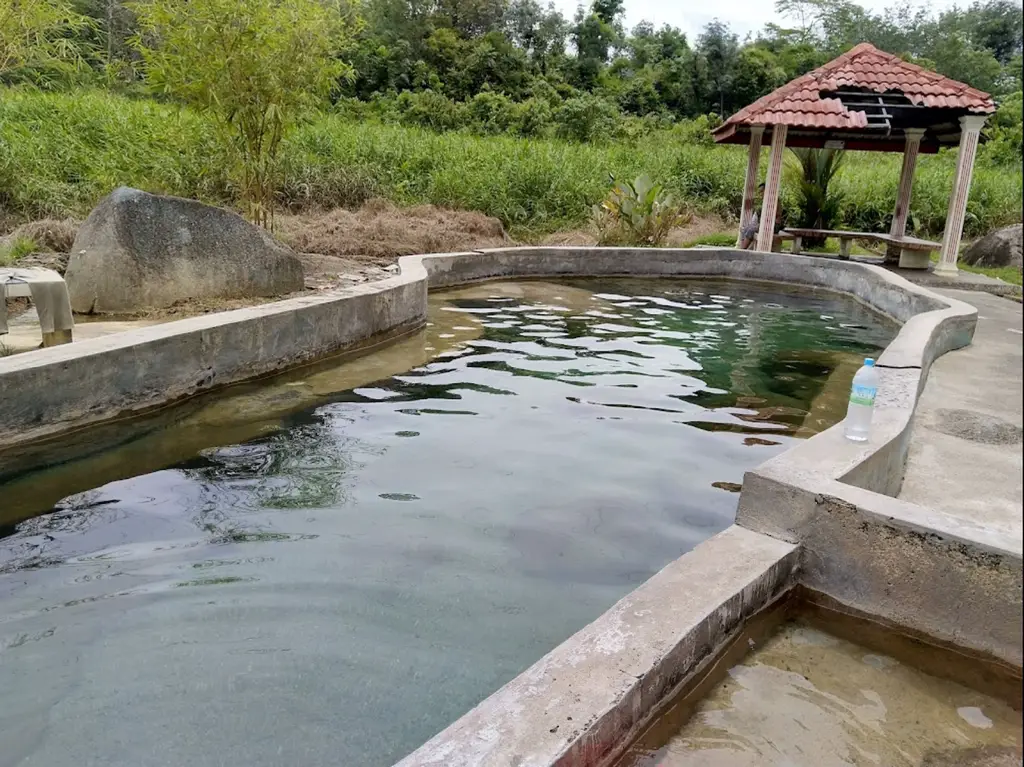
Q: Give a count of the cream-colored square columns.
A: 4